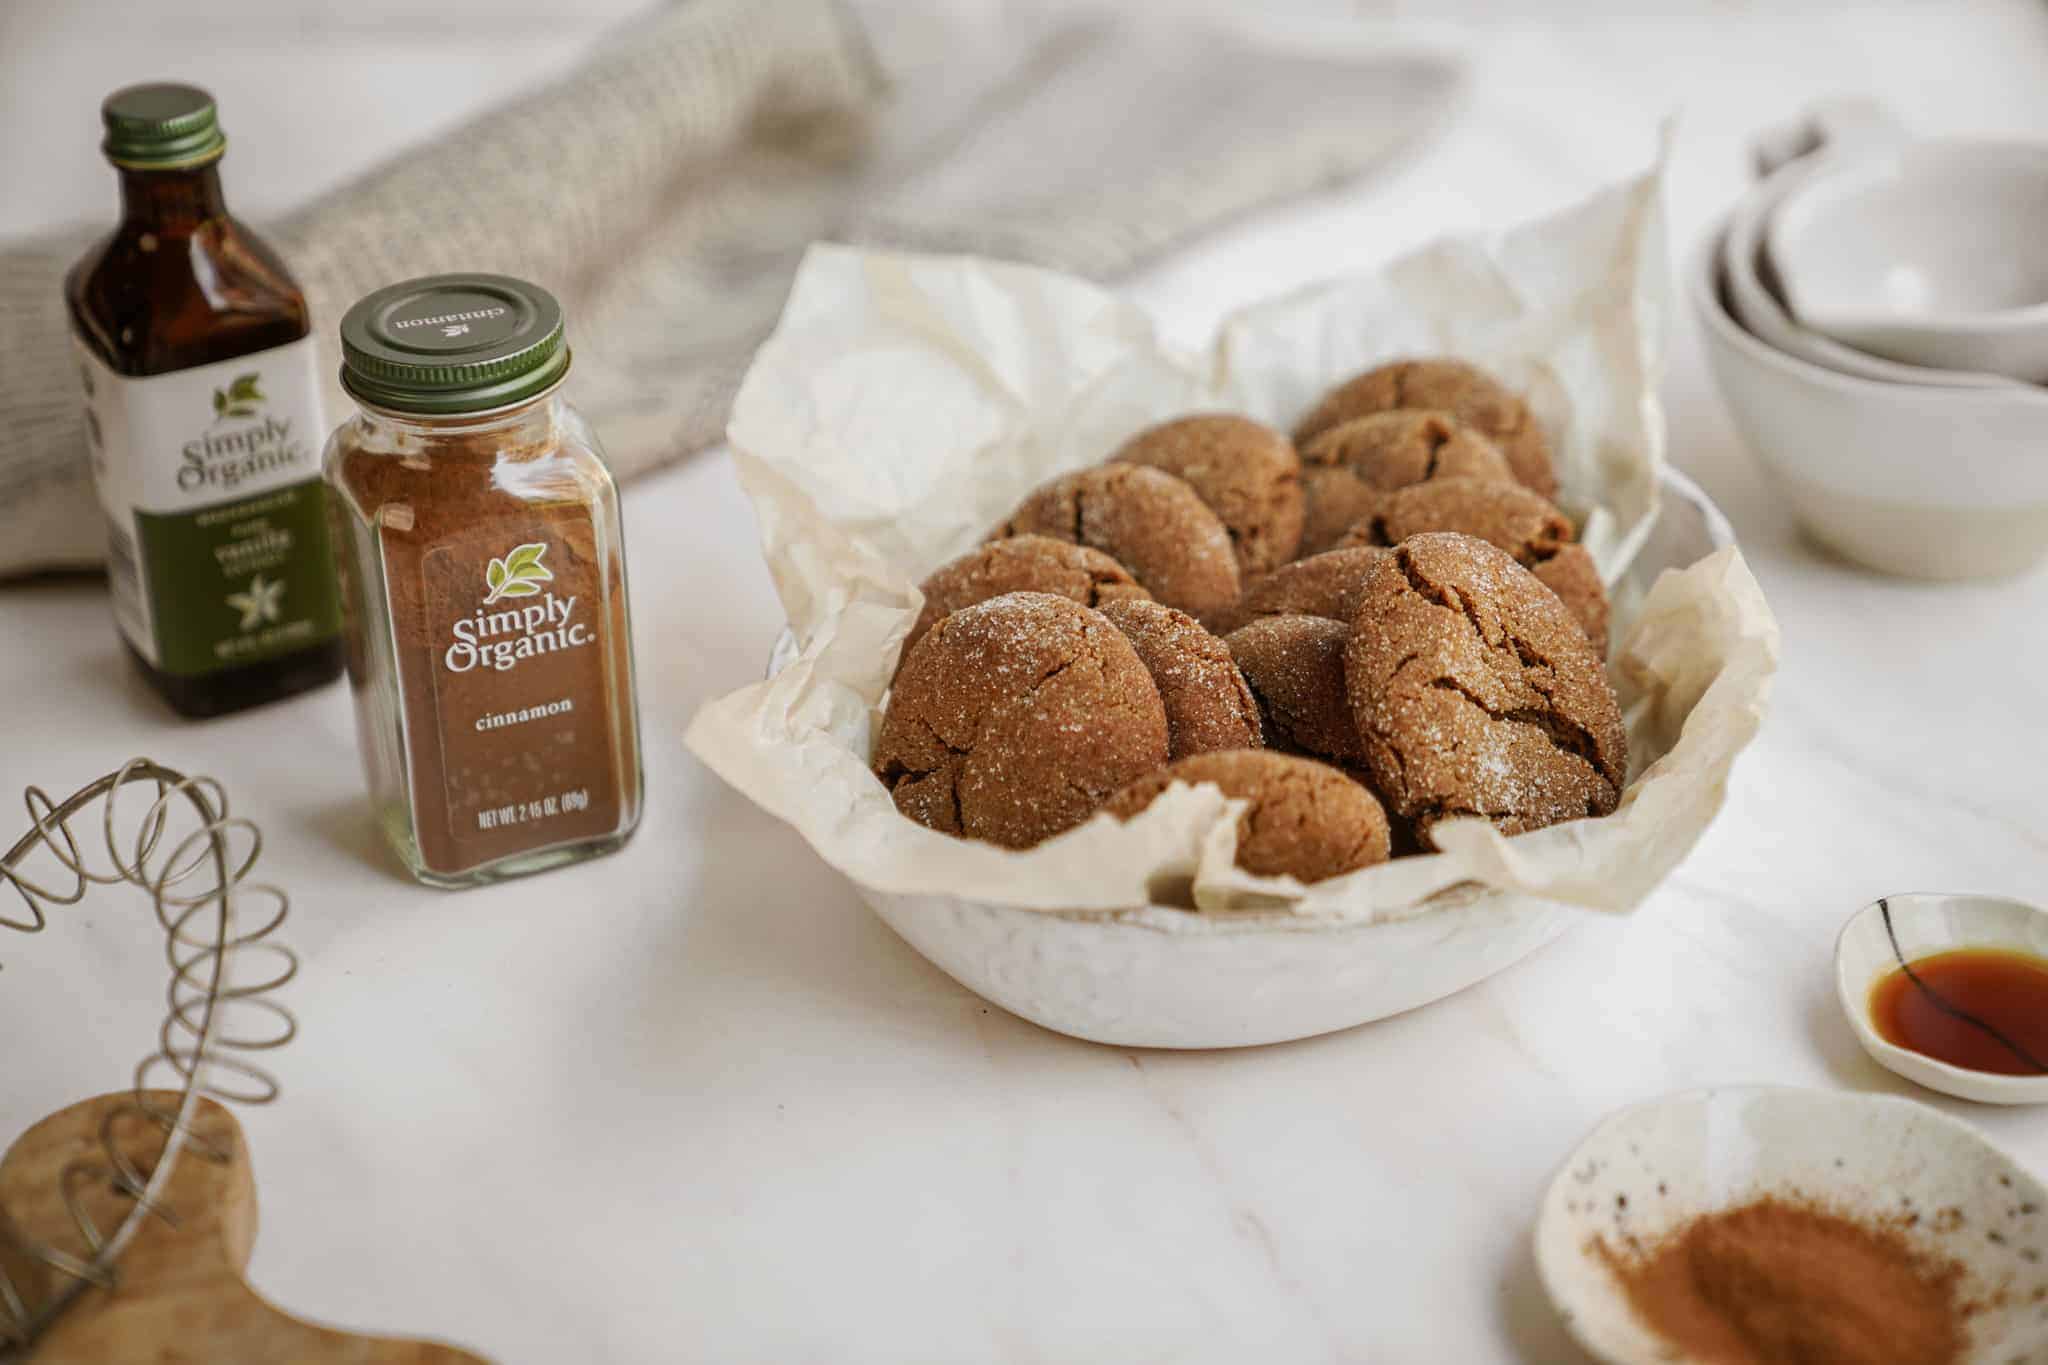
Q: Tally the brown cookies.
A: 12